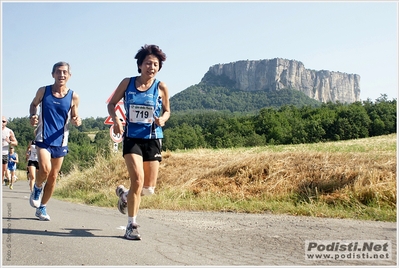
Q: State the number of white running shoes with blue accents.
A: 2